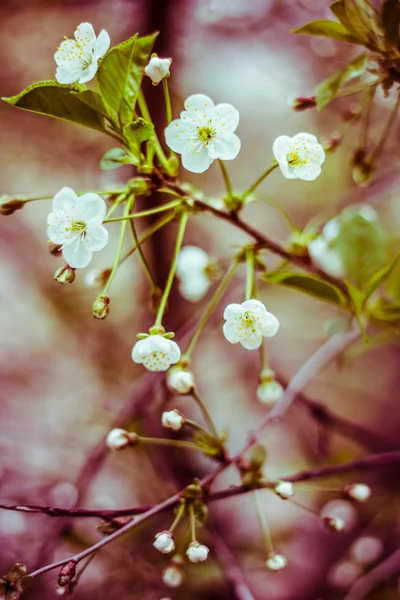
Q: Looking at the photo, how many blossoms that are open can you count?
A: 6